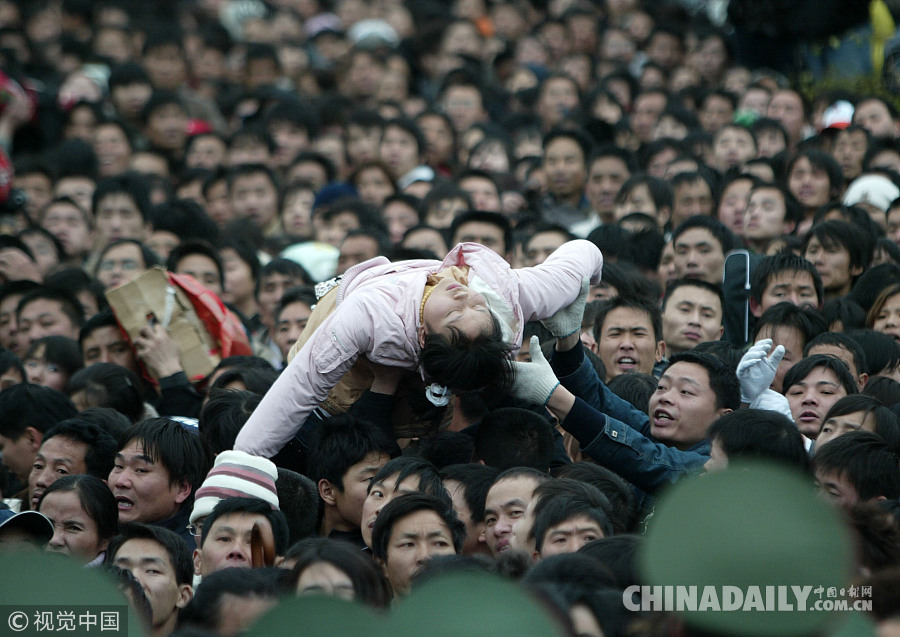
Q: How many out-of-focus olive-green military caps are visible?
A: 4